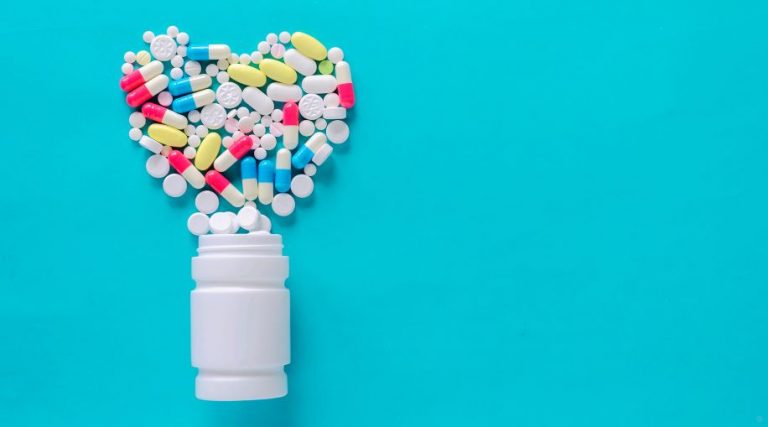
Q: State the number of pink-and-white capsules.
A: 8